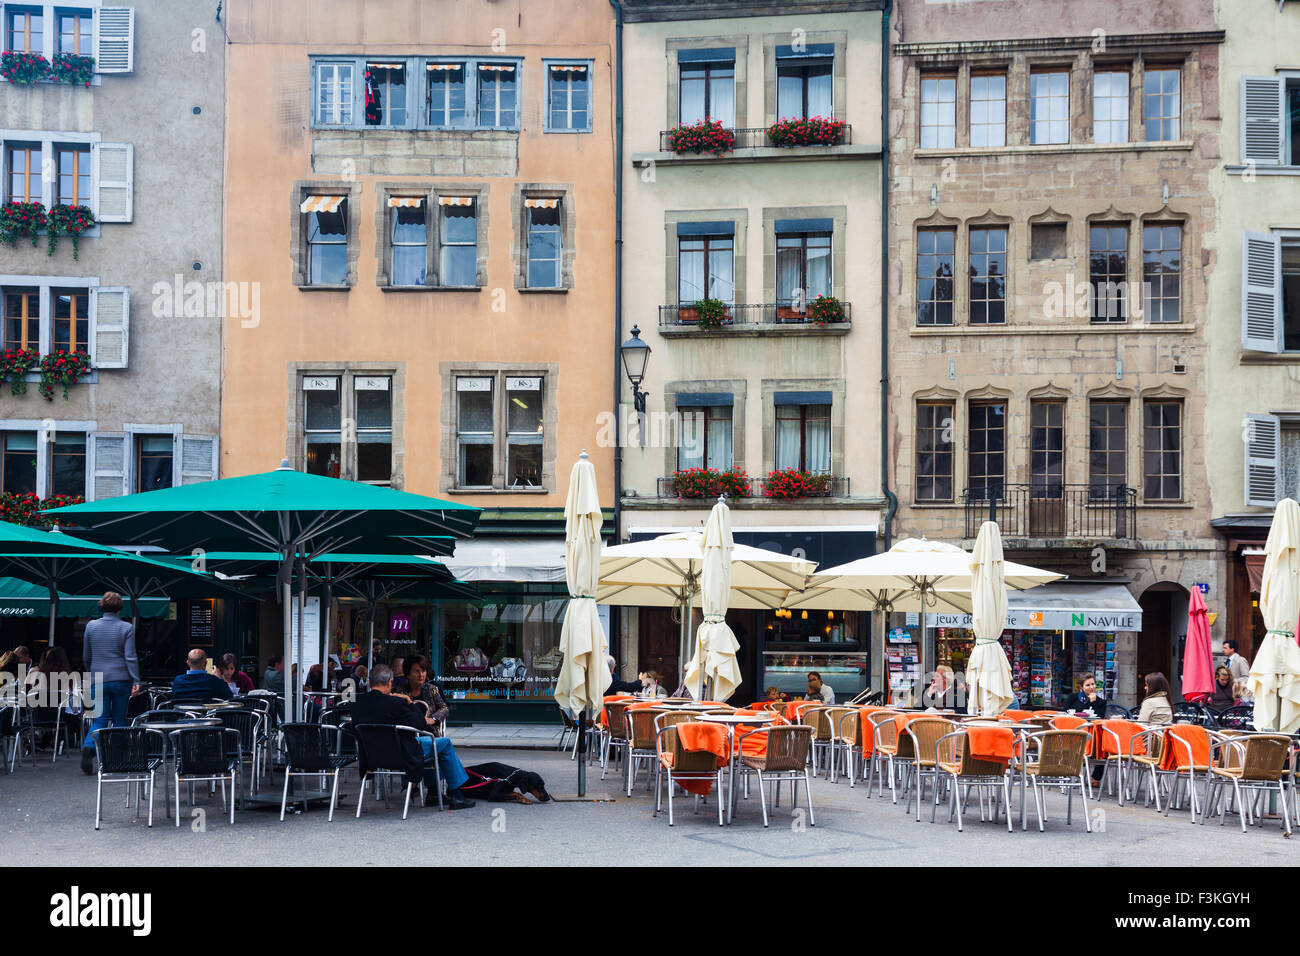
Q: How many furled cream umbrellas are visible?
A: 4